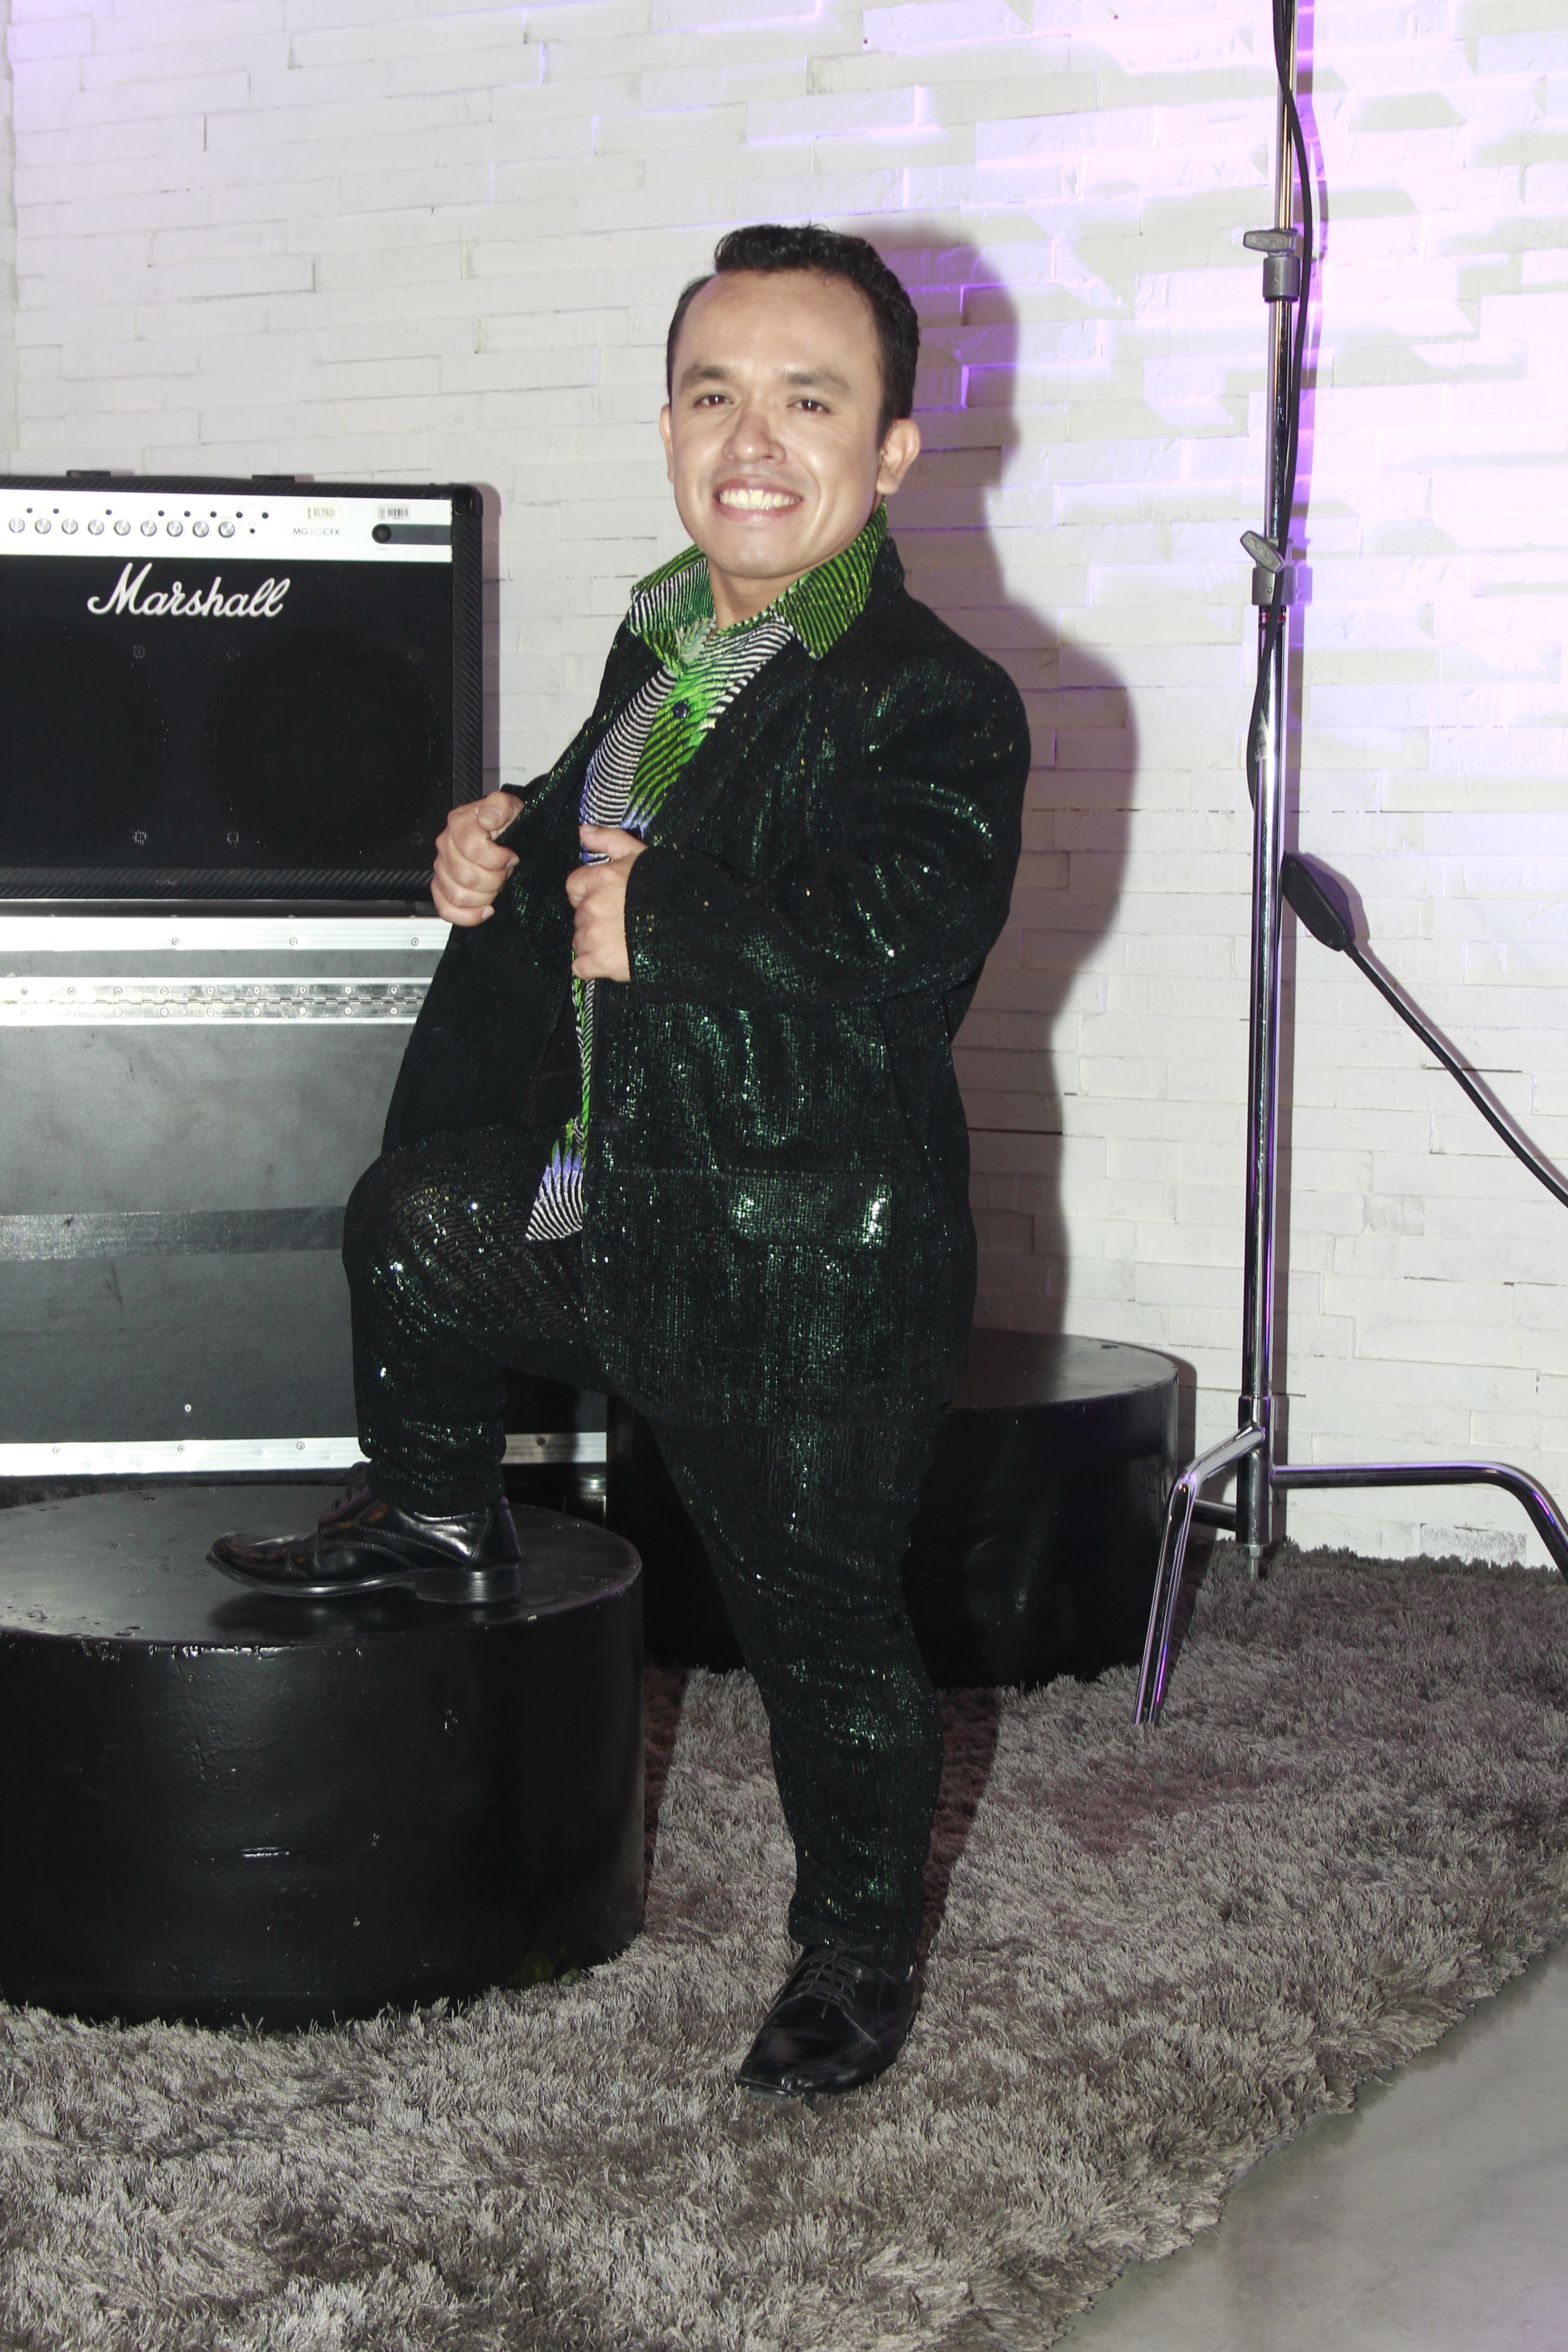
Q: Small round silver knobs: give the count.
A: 9